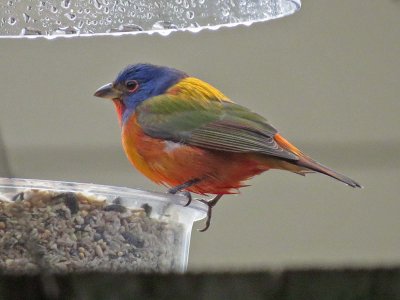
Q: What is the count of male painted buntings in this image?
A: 1